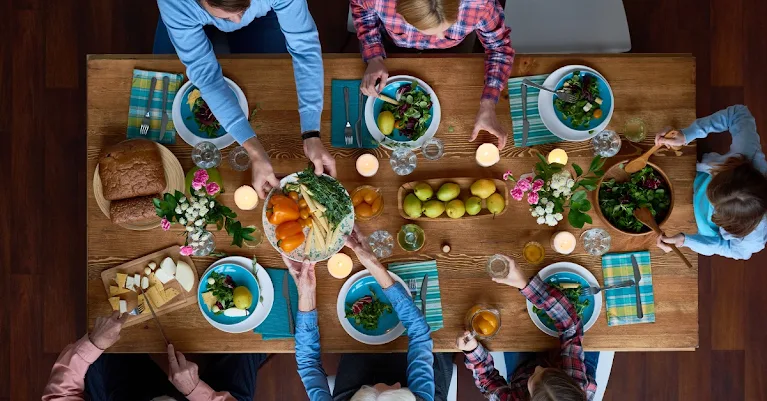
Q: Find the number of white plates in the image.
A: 6